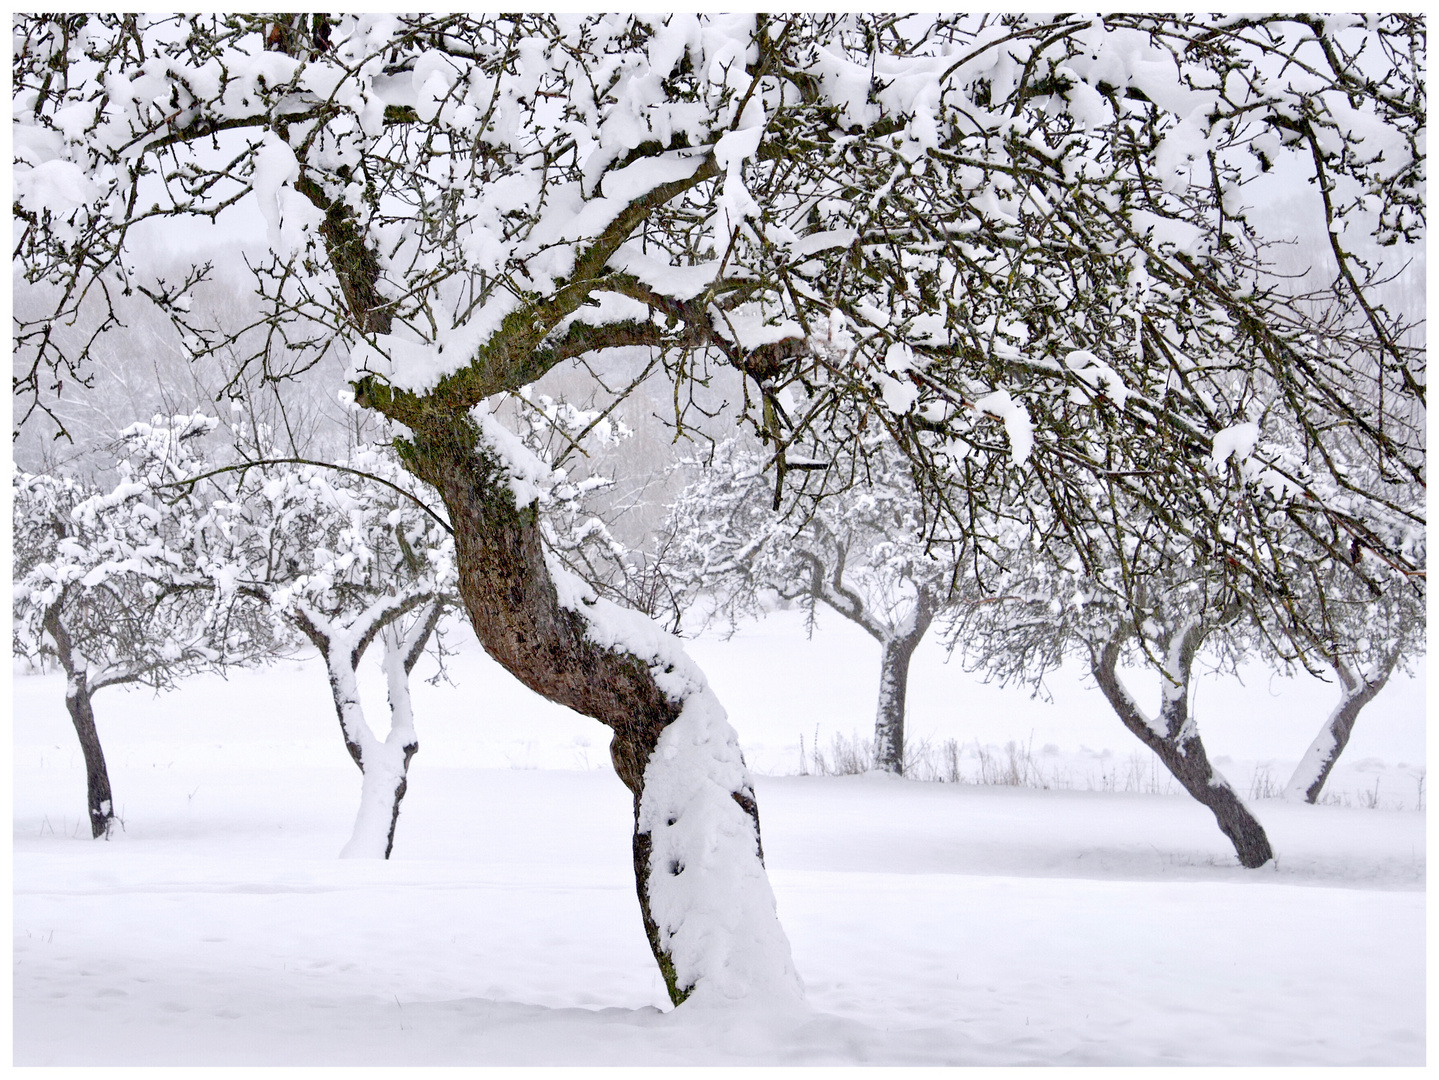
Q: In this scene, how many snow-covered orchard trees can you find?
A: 6